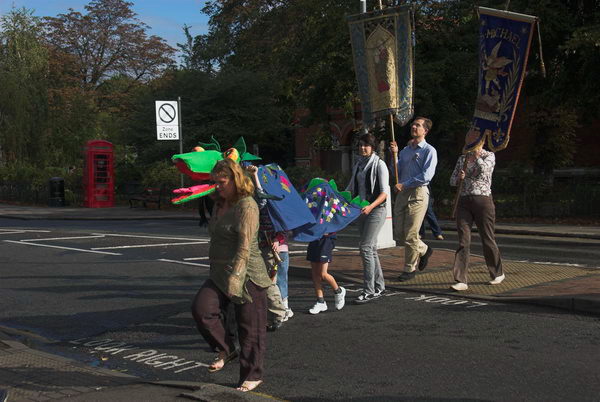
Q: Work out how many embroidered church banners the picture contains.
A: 2